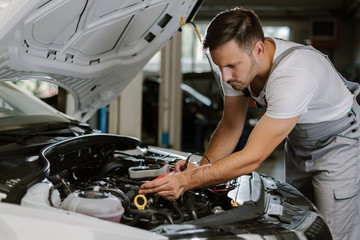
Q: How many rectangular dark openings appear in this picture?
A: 2